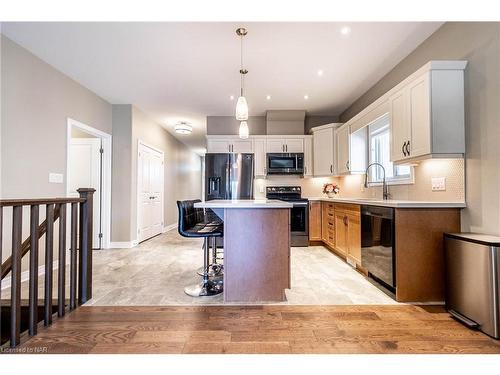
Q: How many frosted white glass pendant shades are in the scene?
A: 2